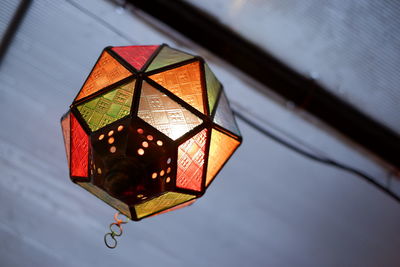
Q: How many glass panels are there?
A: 15